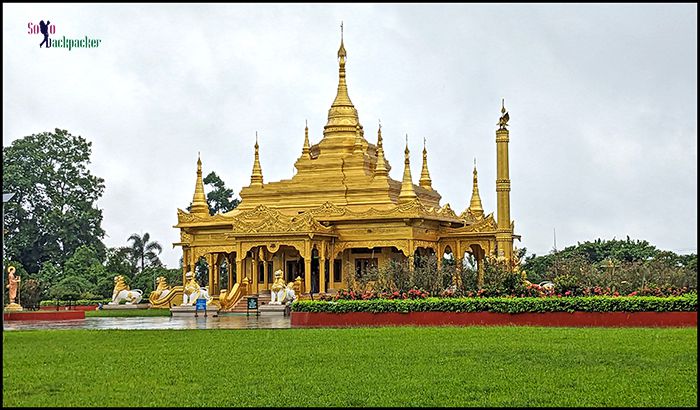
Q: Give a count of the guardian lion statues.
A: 4